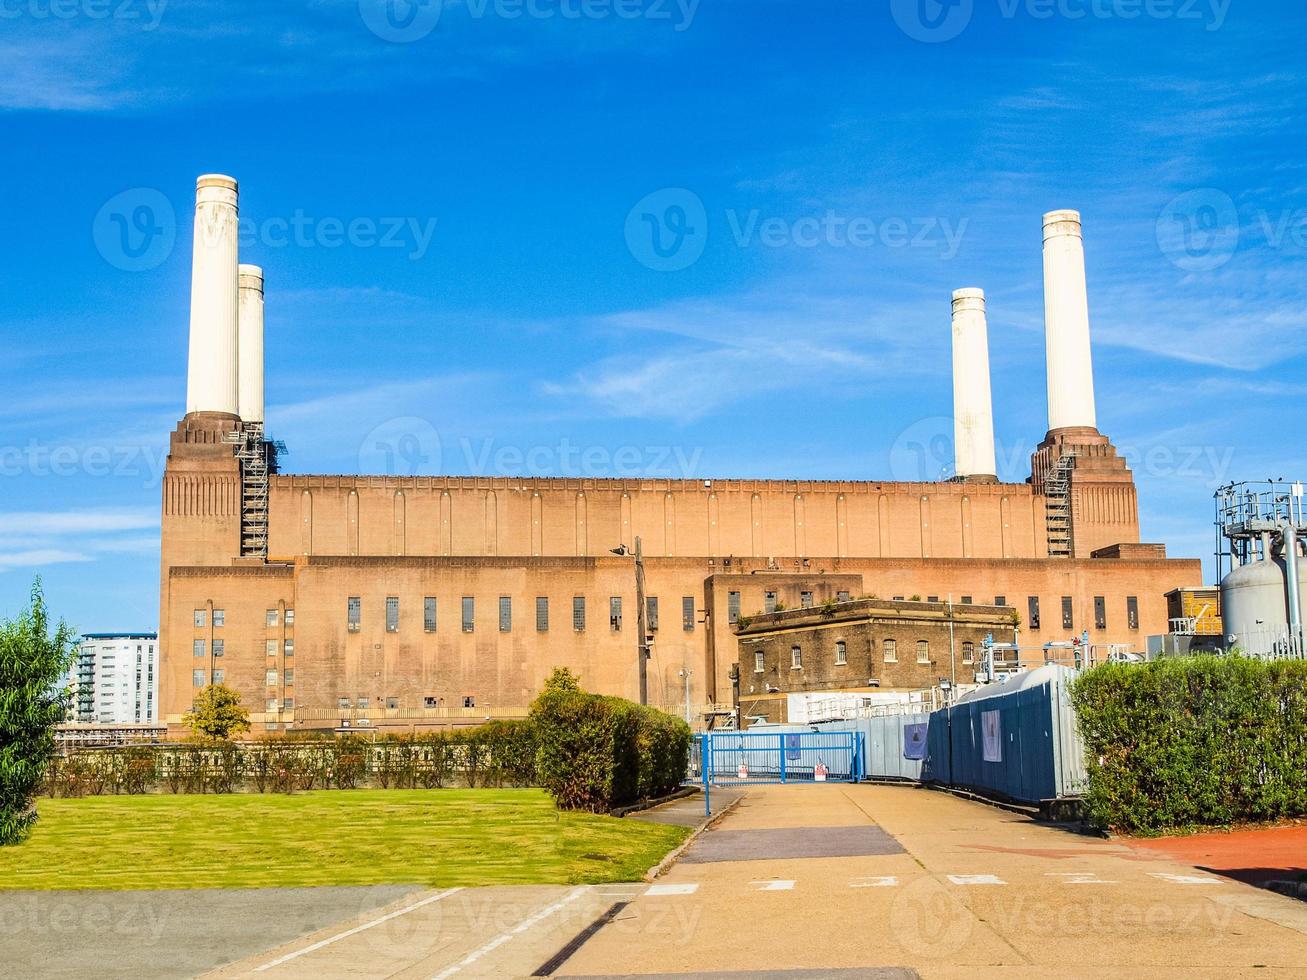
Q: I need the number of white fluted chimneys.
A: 4